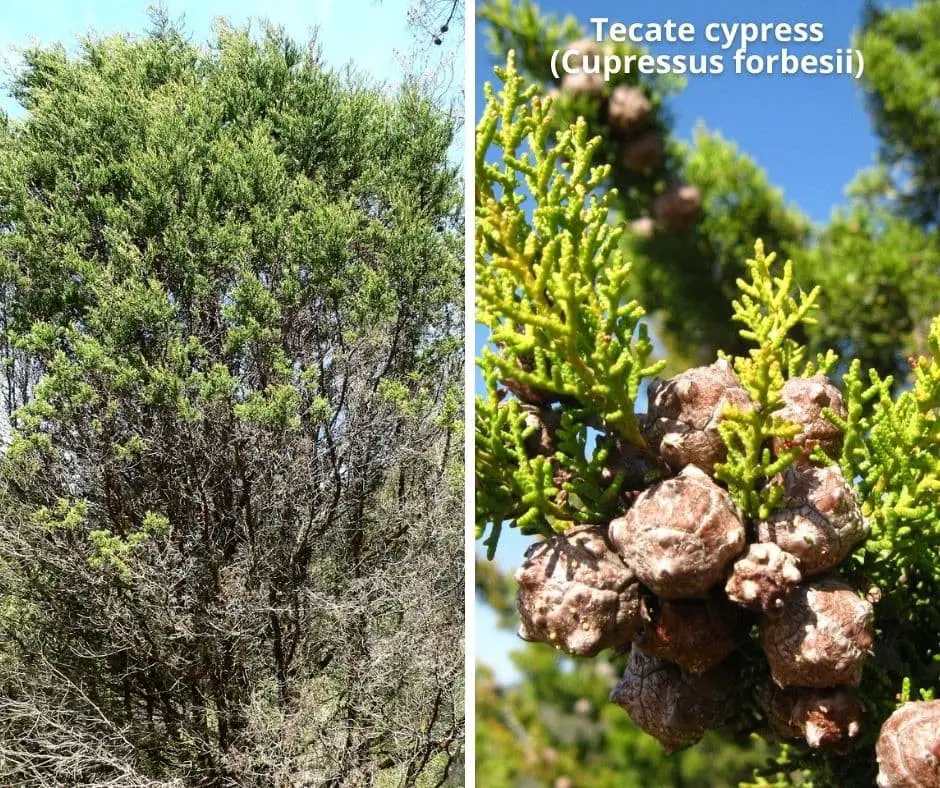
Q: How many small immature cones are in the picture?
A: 1